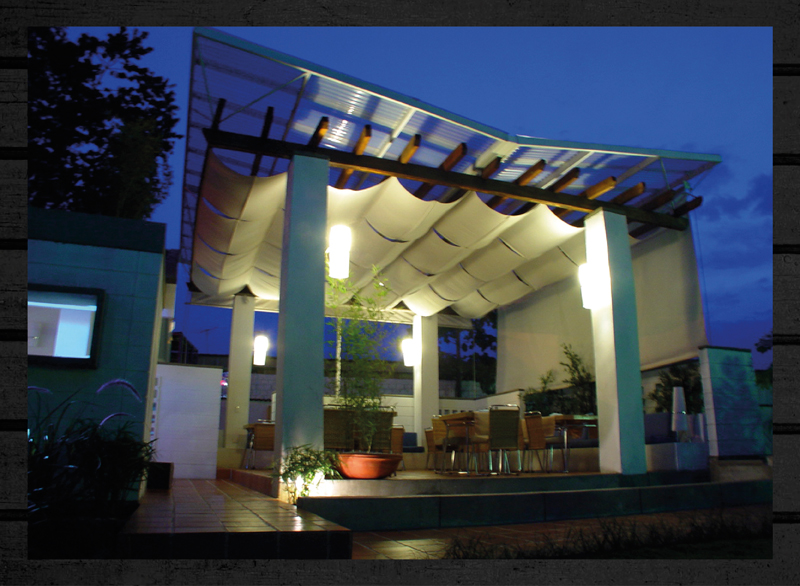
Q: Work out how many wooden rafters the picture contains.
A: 13